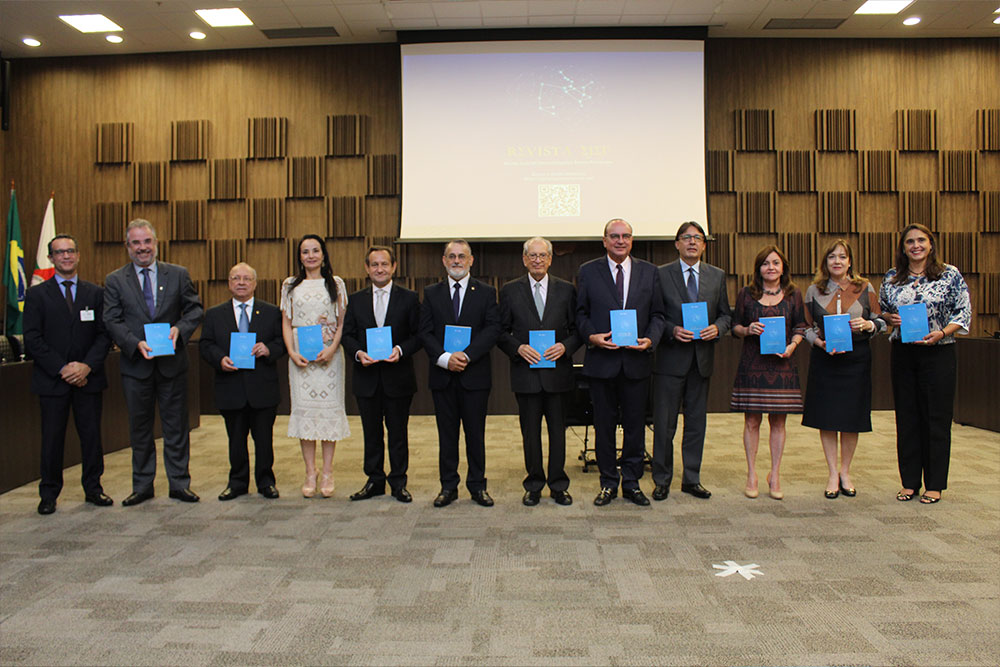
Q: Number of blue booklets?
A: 11